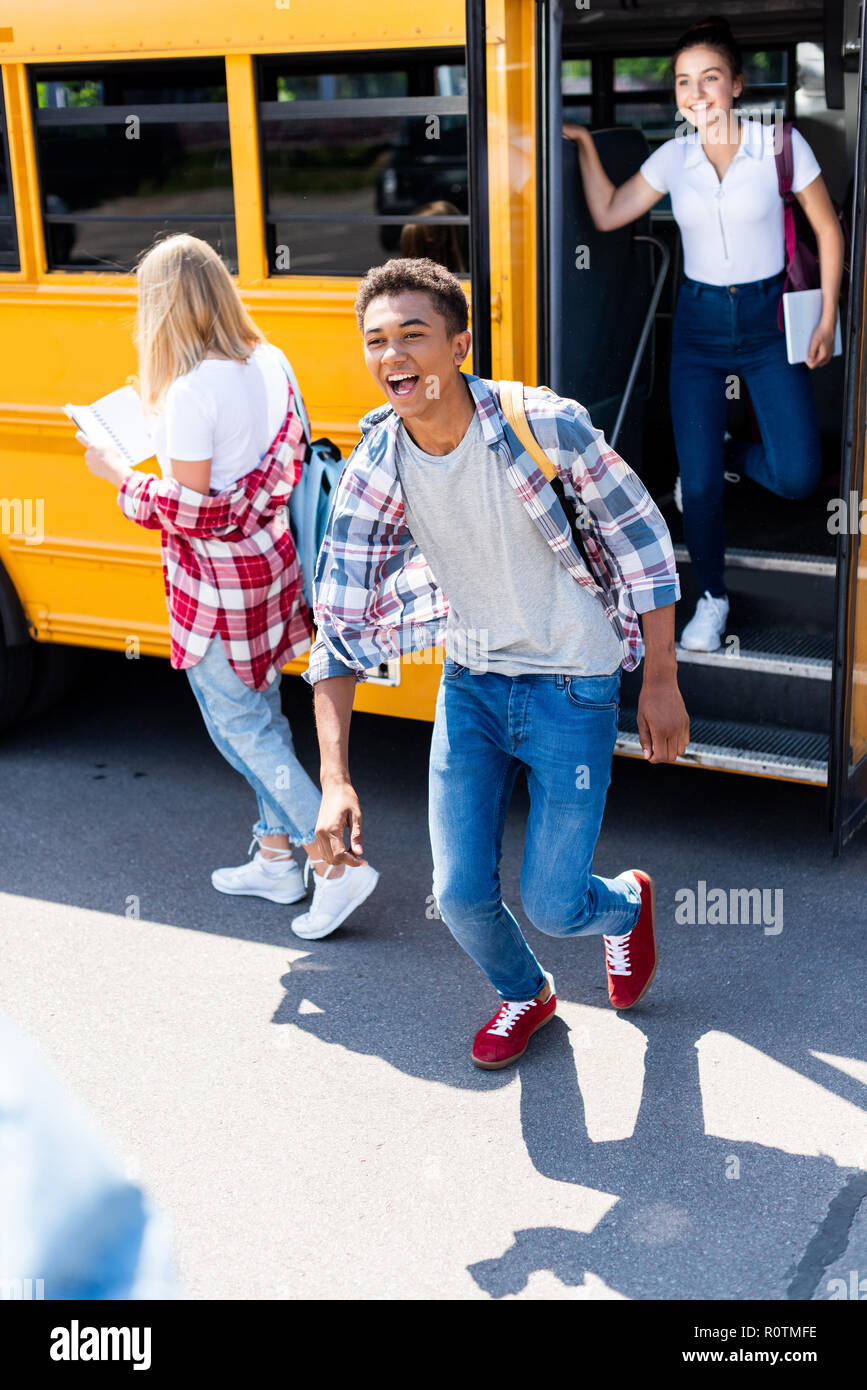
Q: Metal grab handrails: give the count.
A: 1